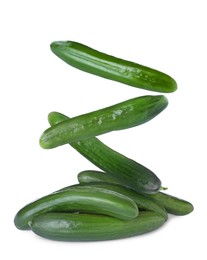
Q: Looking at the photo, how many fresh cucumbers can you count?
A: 7